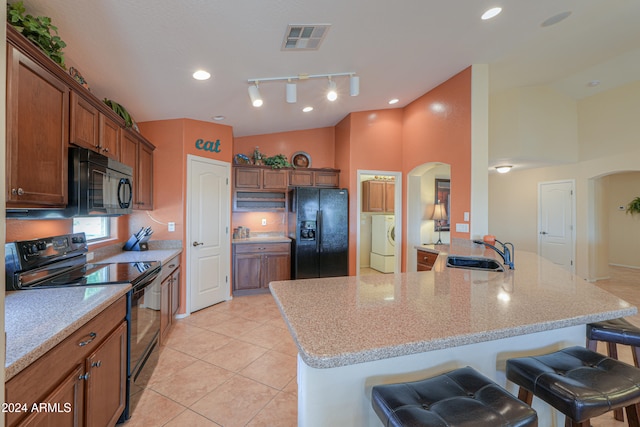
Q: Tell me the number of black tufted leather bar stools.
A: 3